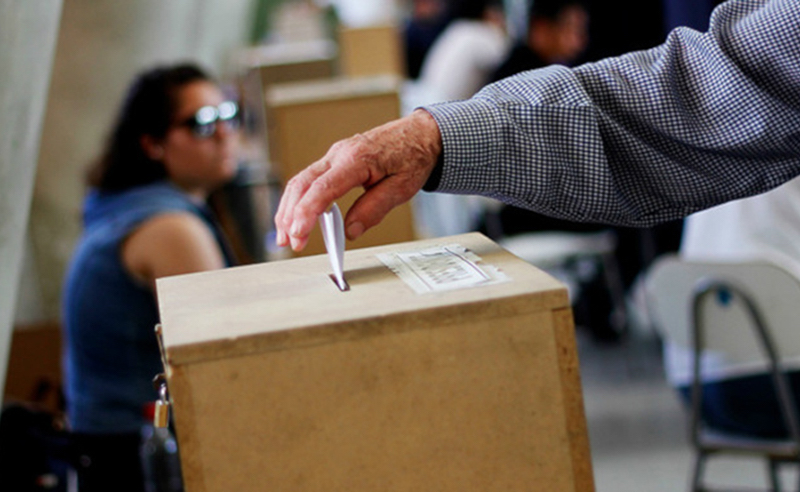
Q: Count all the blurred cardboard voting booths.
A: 3